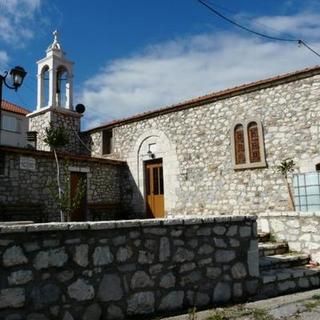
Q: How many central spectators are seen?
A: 0